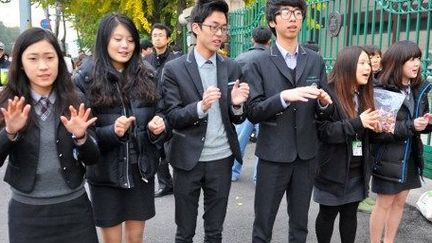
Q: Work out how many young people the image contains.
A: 6